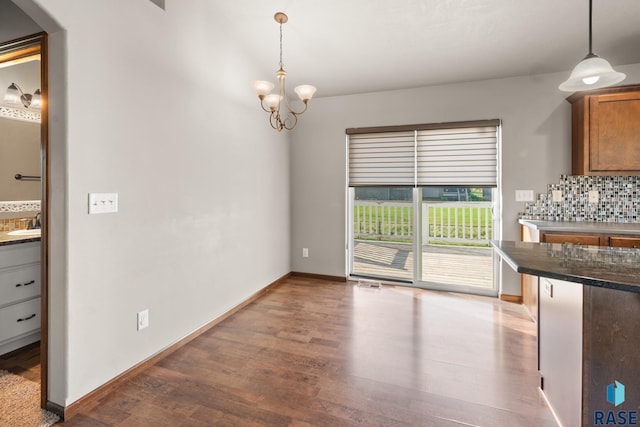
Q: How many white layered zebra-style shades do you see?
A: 2